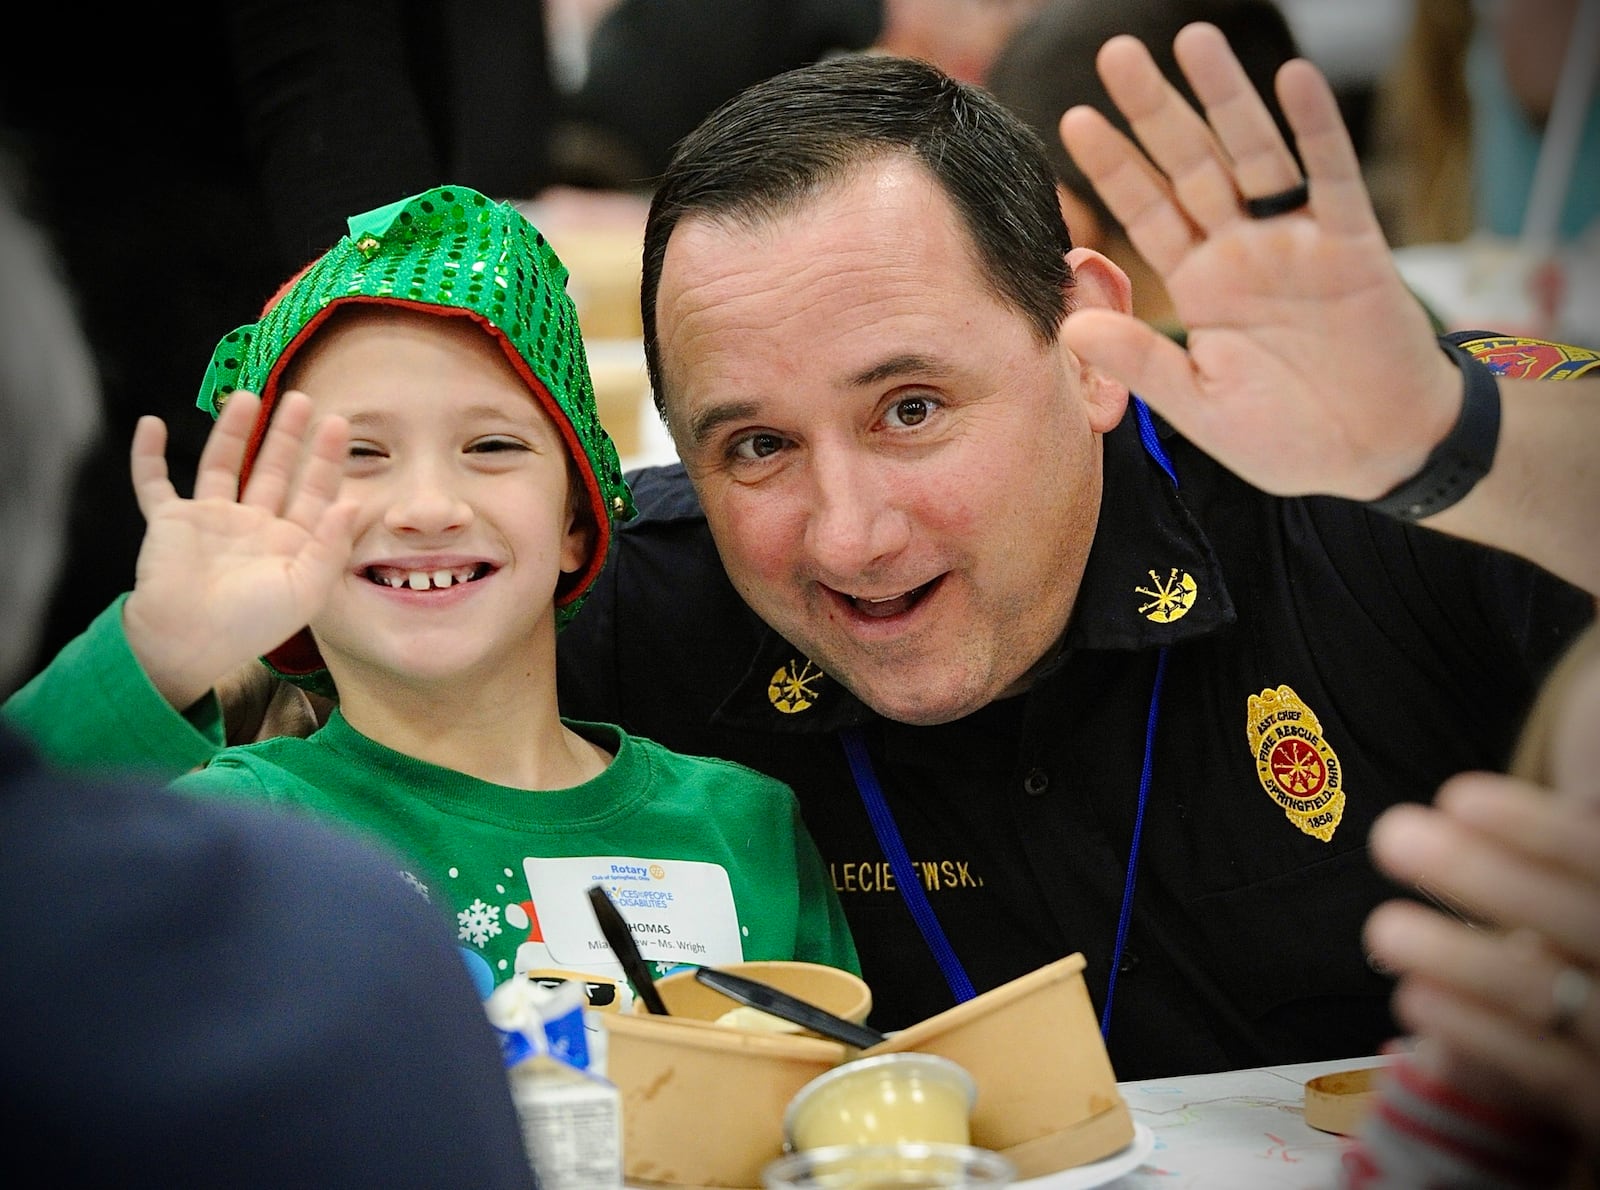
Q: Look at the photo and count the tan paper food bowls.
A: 3